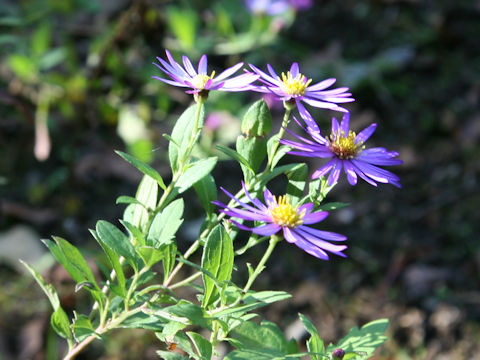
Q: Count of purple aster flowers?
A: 4